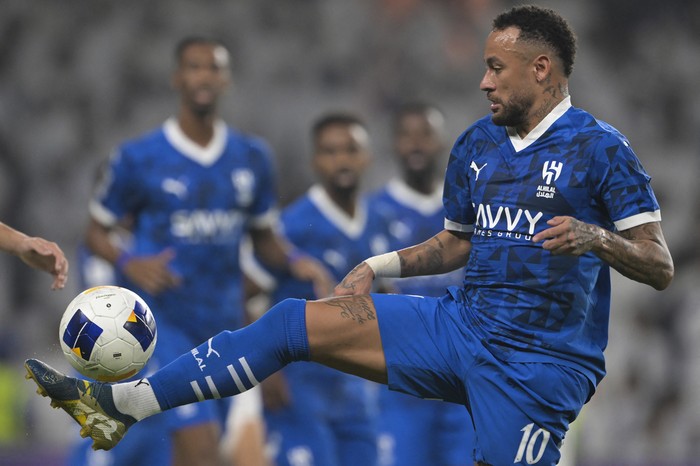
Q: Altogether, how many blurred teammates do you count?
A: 3